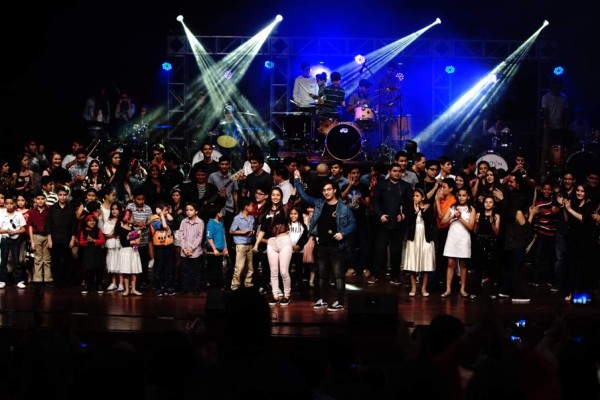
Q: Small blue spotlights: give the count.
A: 4